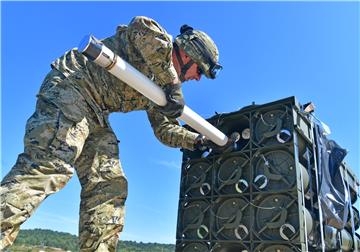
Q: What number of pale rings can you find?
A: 7